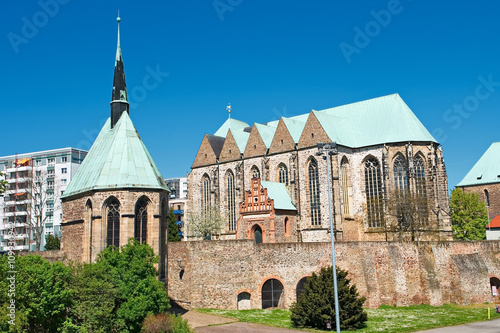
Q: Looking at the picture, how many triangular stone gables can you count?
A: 5